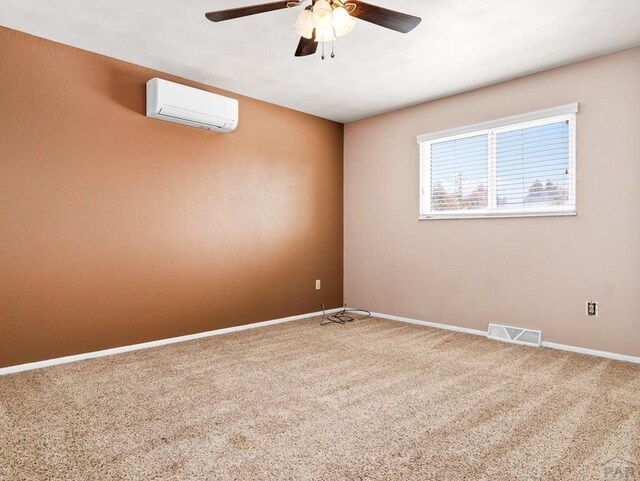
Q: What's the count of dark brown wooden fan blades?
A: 3